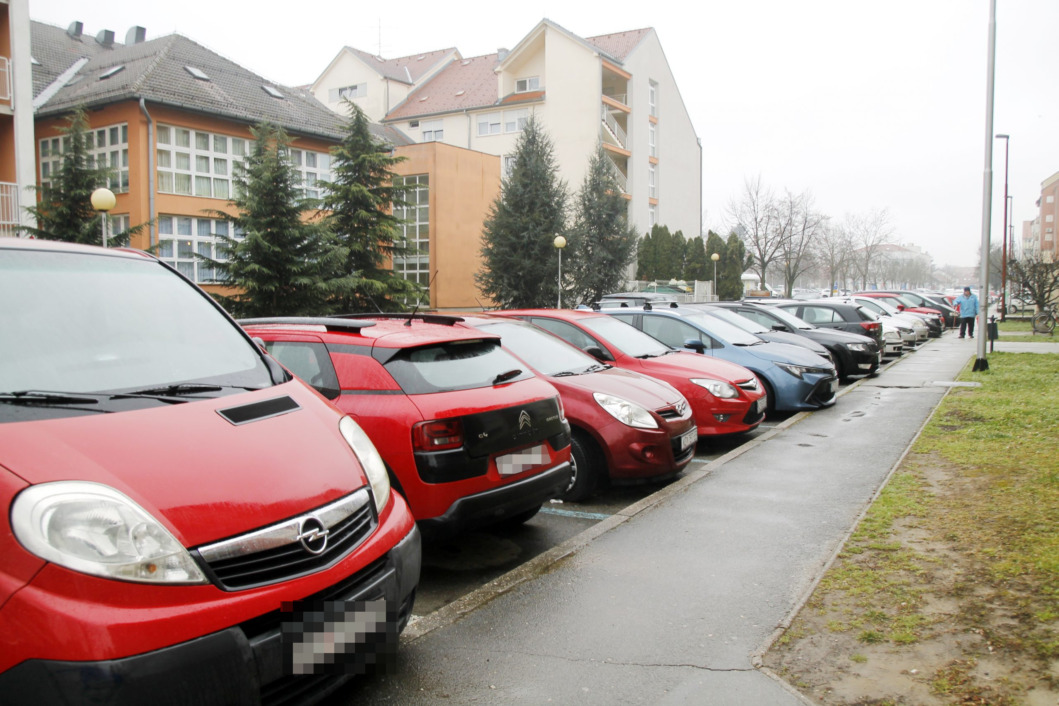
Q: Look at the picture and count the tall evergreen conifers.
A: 5